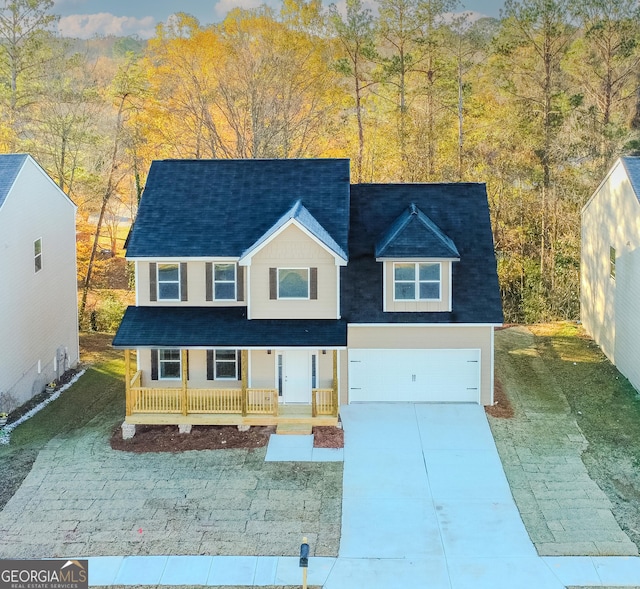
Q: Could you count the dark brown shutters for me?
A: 10